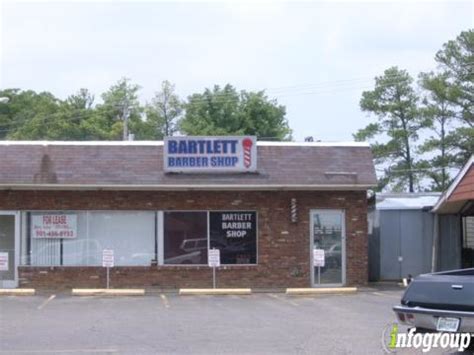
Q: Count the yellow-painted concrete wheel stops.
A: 4